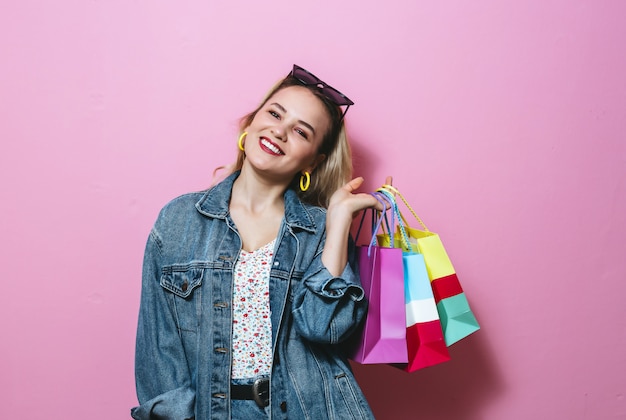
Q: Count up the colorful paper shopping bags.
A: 3